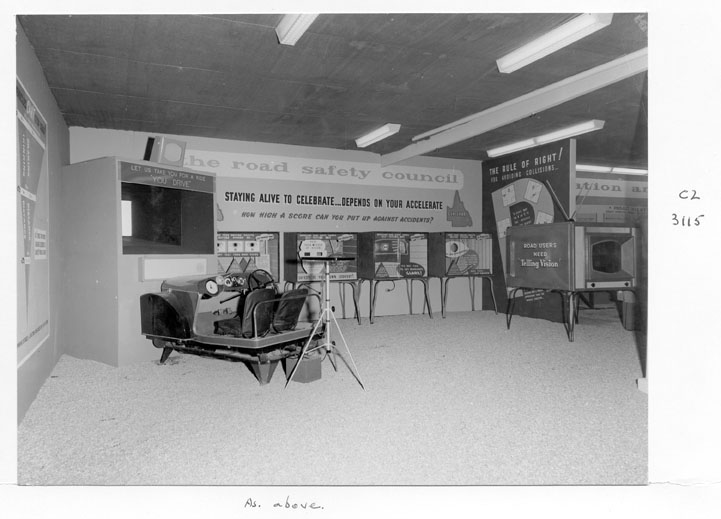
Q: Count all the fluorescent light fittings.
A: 5